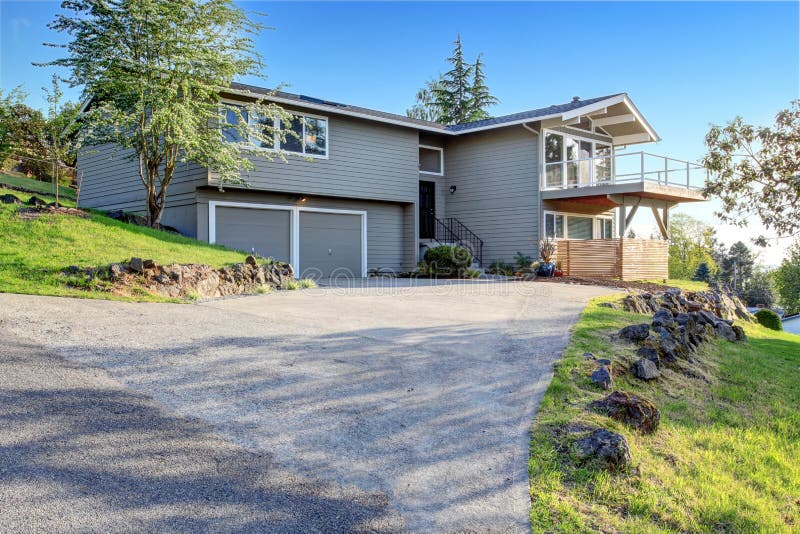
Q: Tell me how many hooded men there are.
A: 0